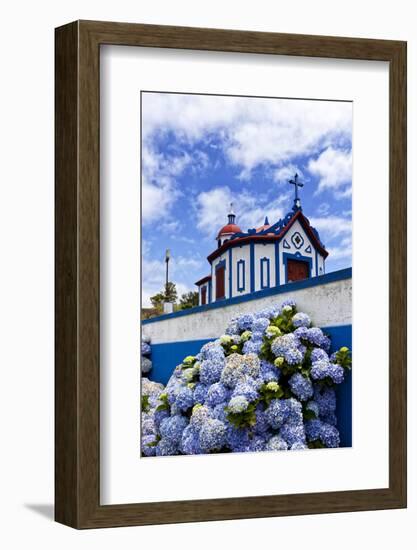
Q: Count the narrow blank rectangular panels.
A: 2